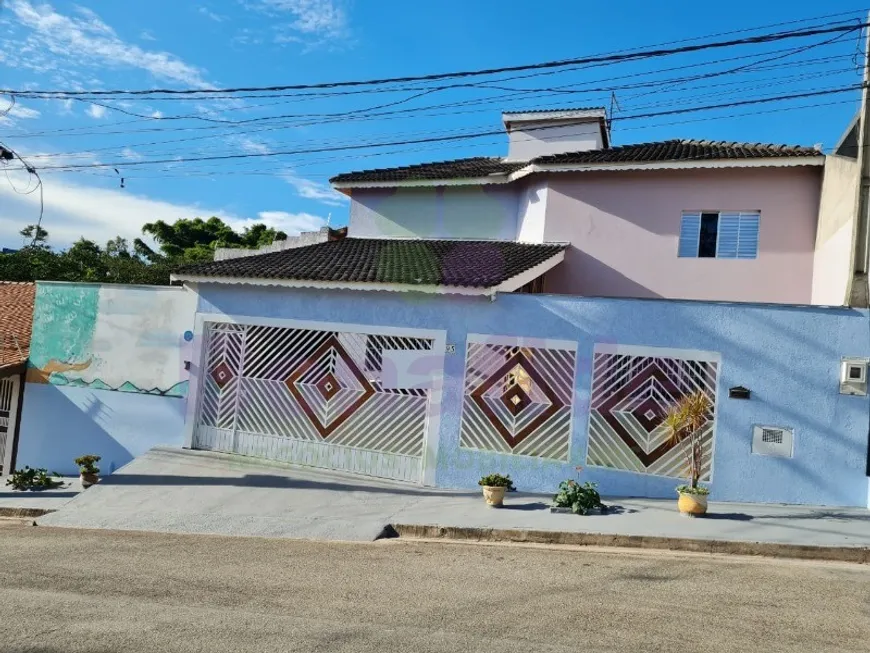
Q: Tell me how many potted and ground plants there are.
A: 5